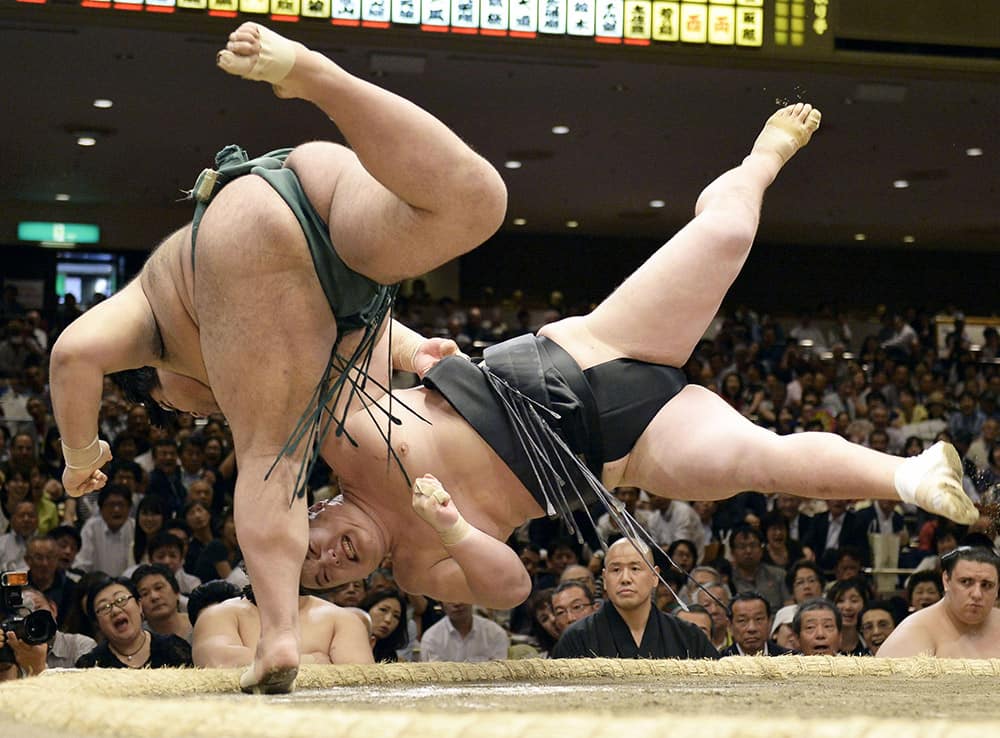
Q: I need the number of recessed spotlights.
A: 12